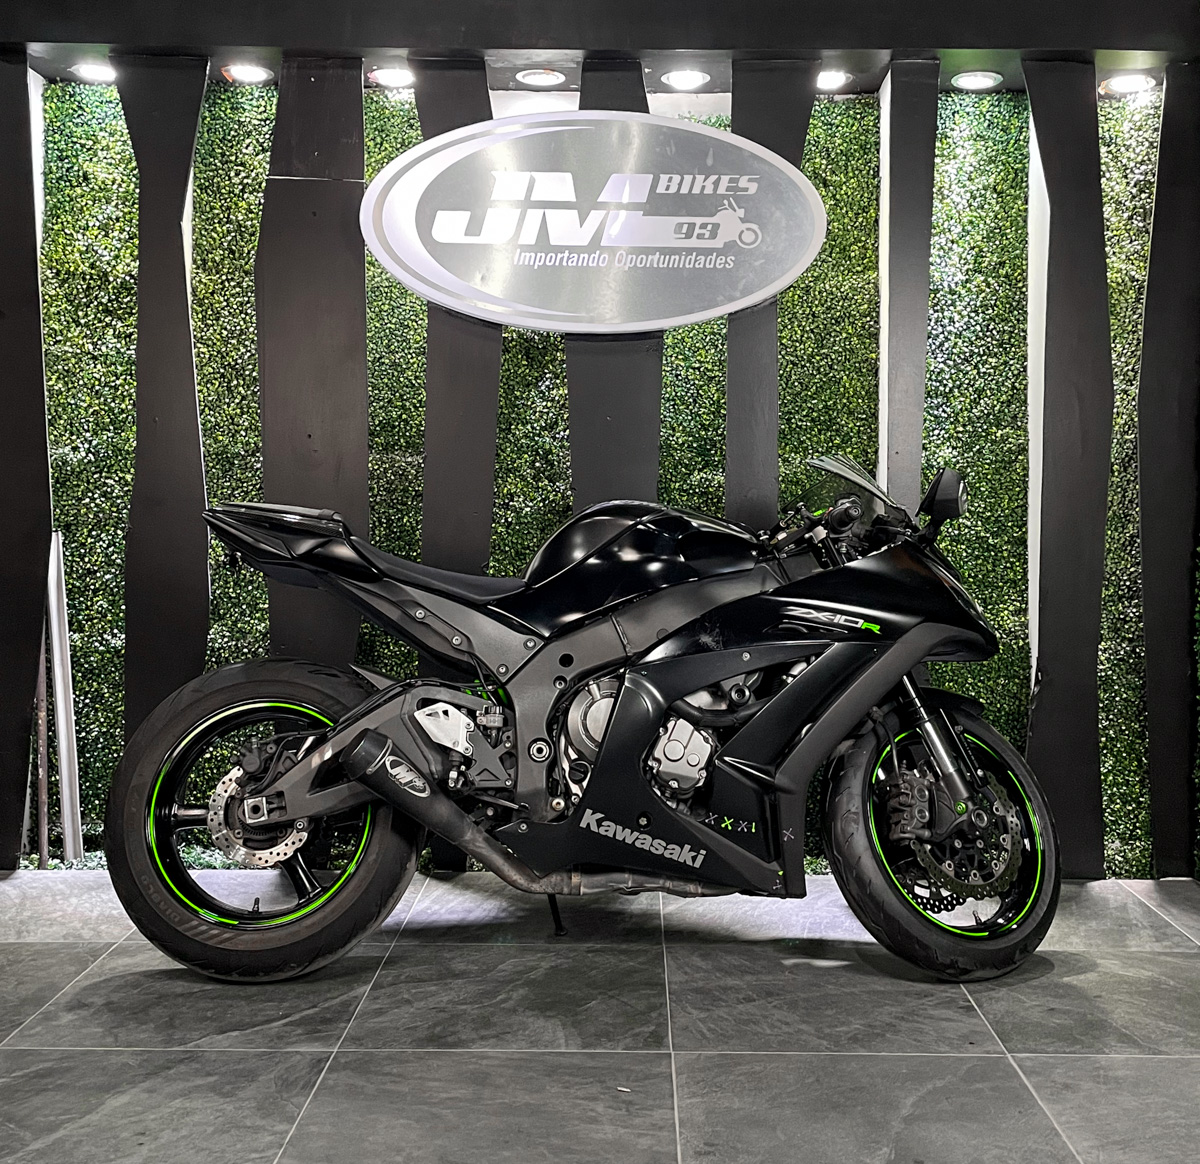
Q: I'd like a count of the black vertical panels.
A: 9